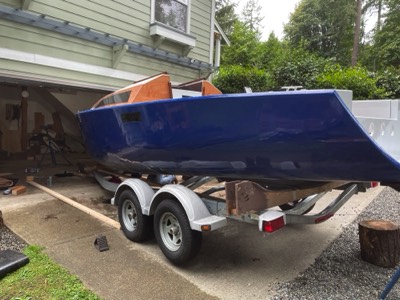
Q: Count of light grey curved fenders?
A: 2